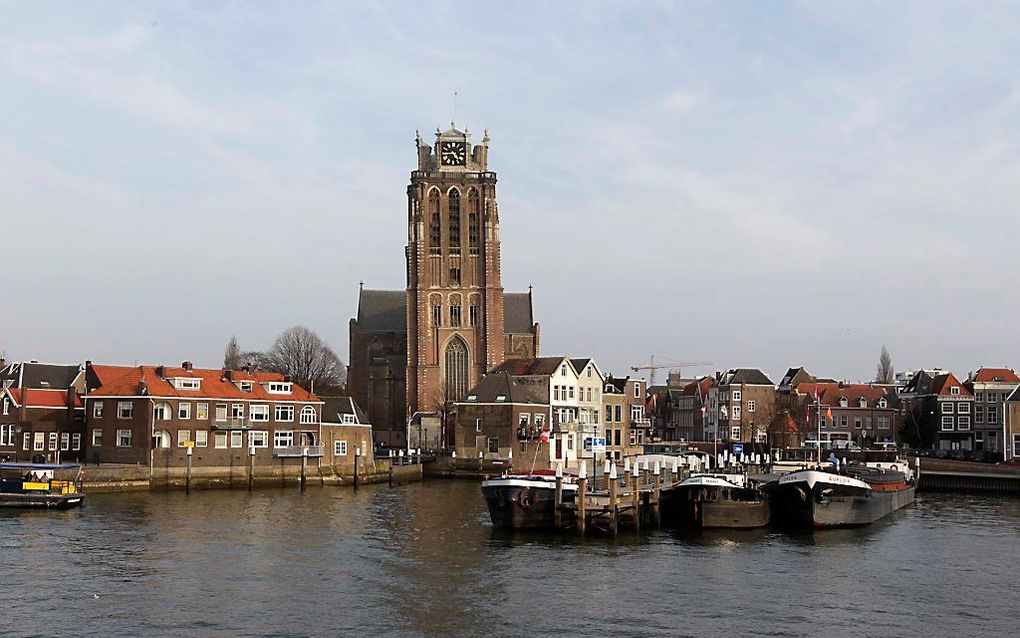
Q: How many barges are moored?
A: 3